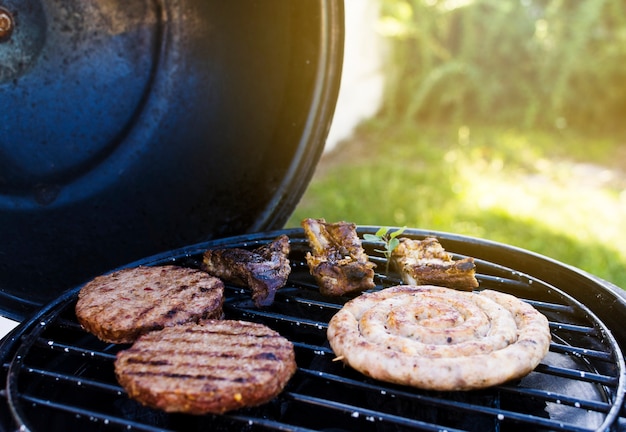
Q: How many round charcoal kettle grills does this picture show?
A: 1